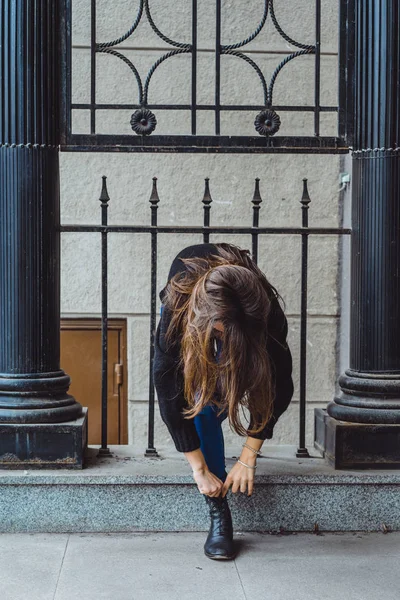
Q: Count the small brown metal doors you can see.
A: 1